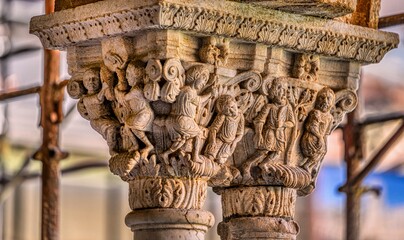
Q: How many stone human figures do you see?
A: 6